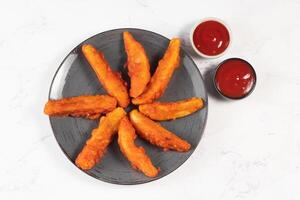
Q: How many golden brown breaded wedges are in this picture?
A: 8